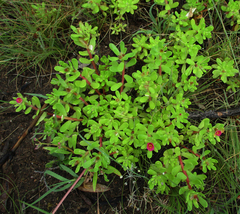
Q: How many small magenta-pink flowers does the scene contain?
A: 3